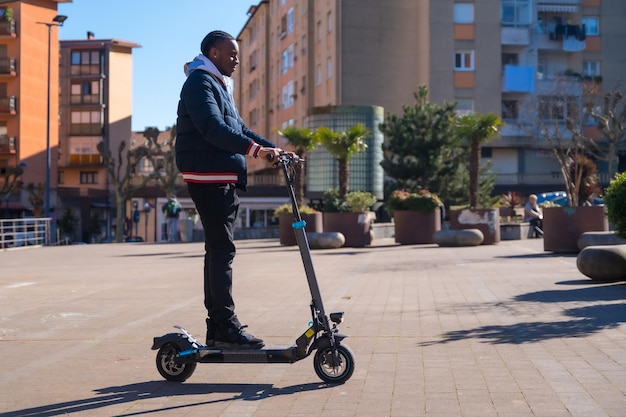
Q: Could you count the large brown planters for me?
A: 5